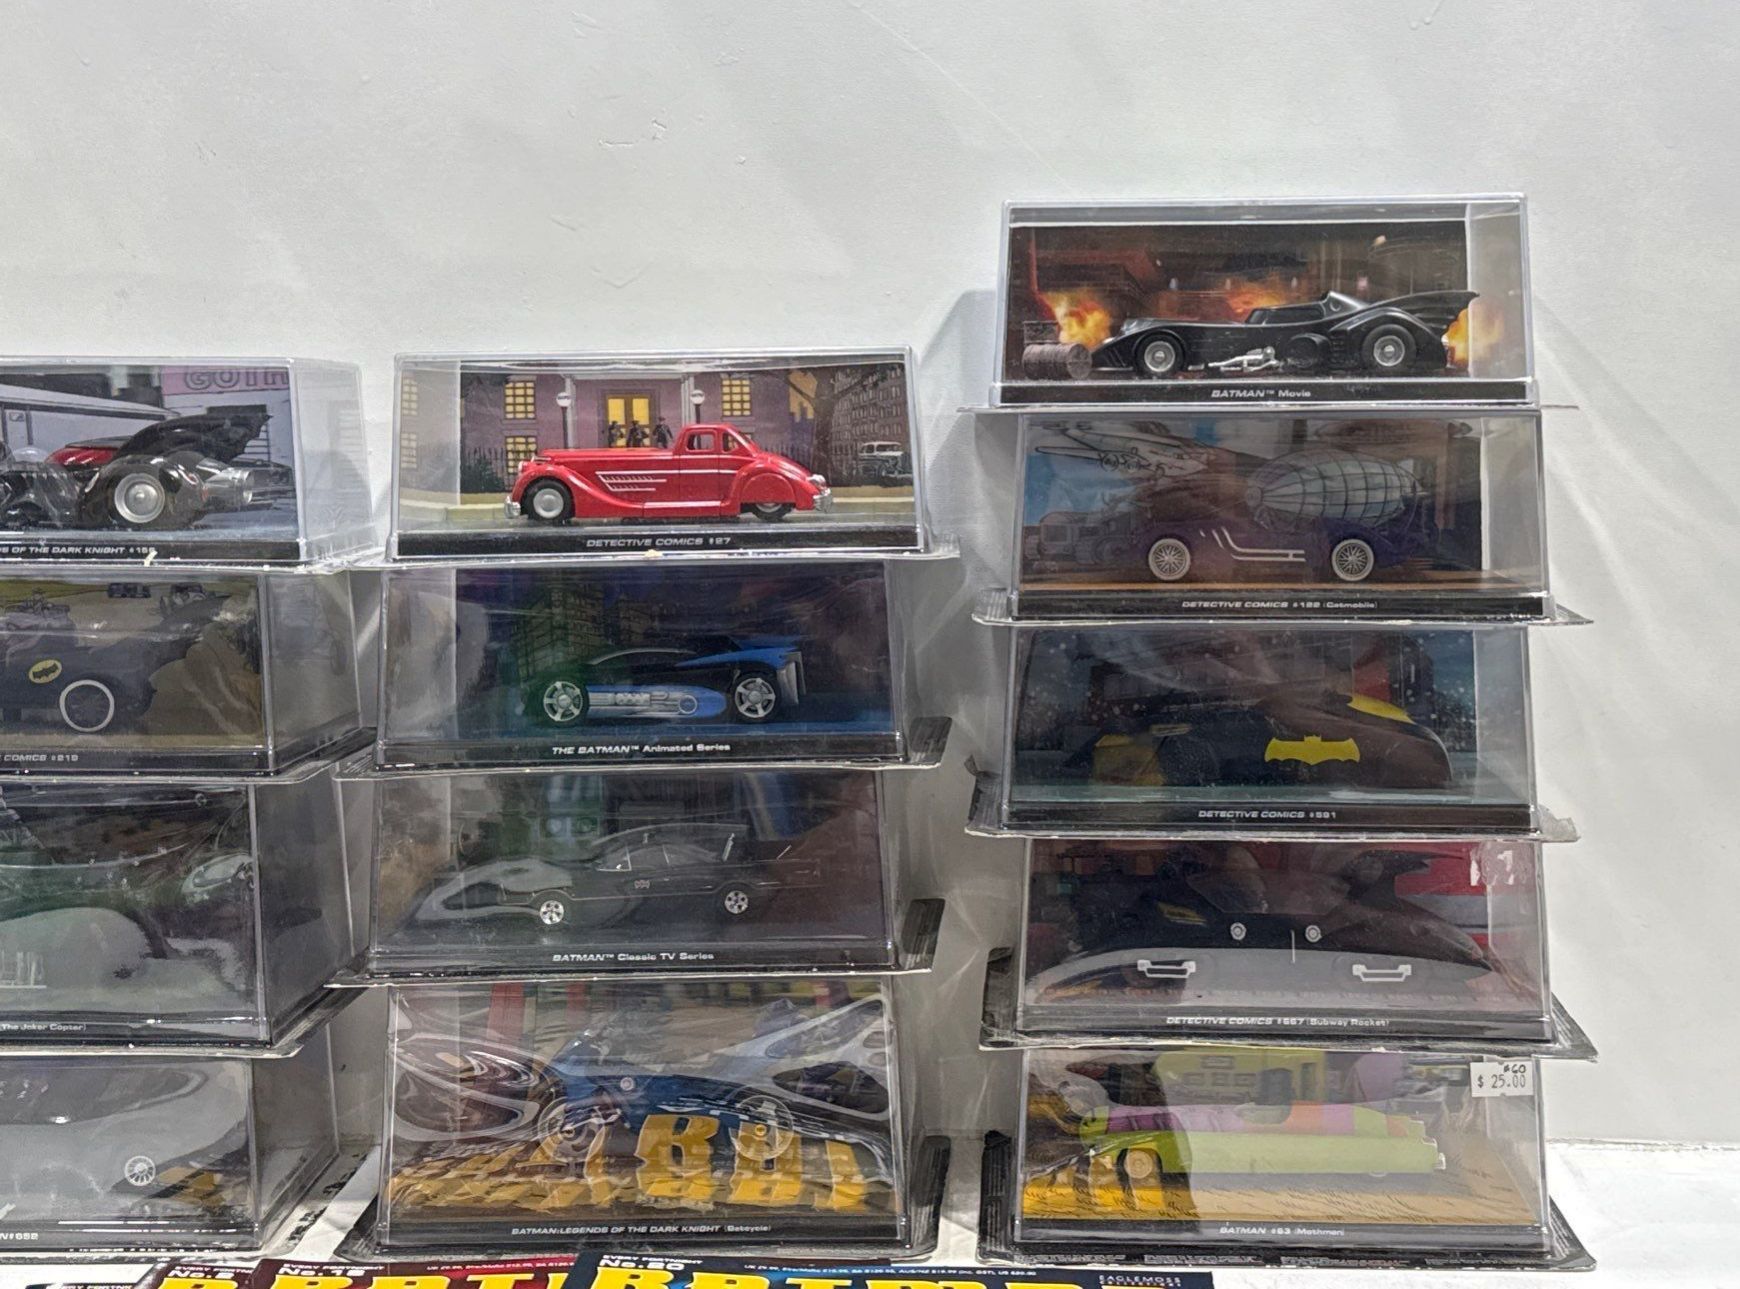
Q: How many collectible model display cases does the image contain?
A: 13